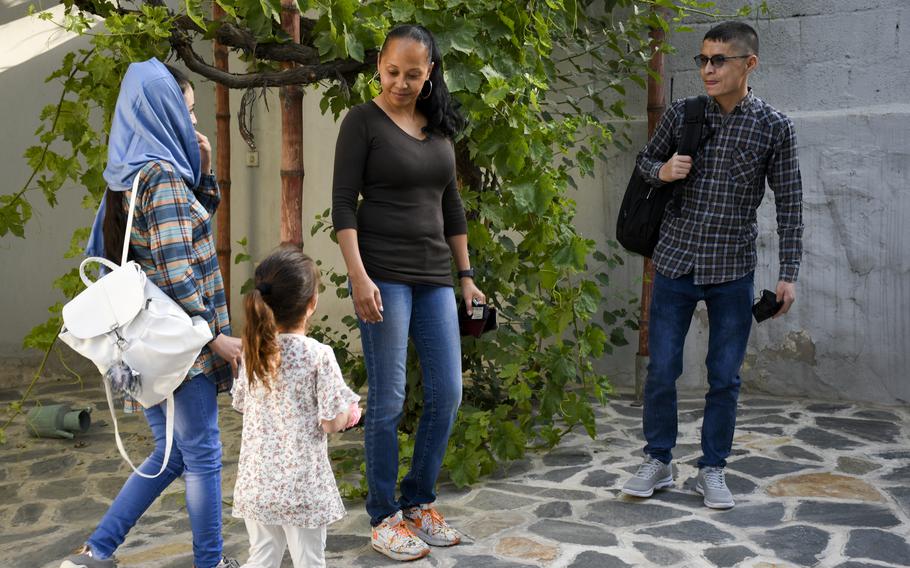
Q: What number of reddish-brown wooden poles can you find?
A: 3